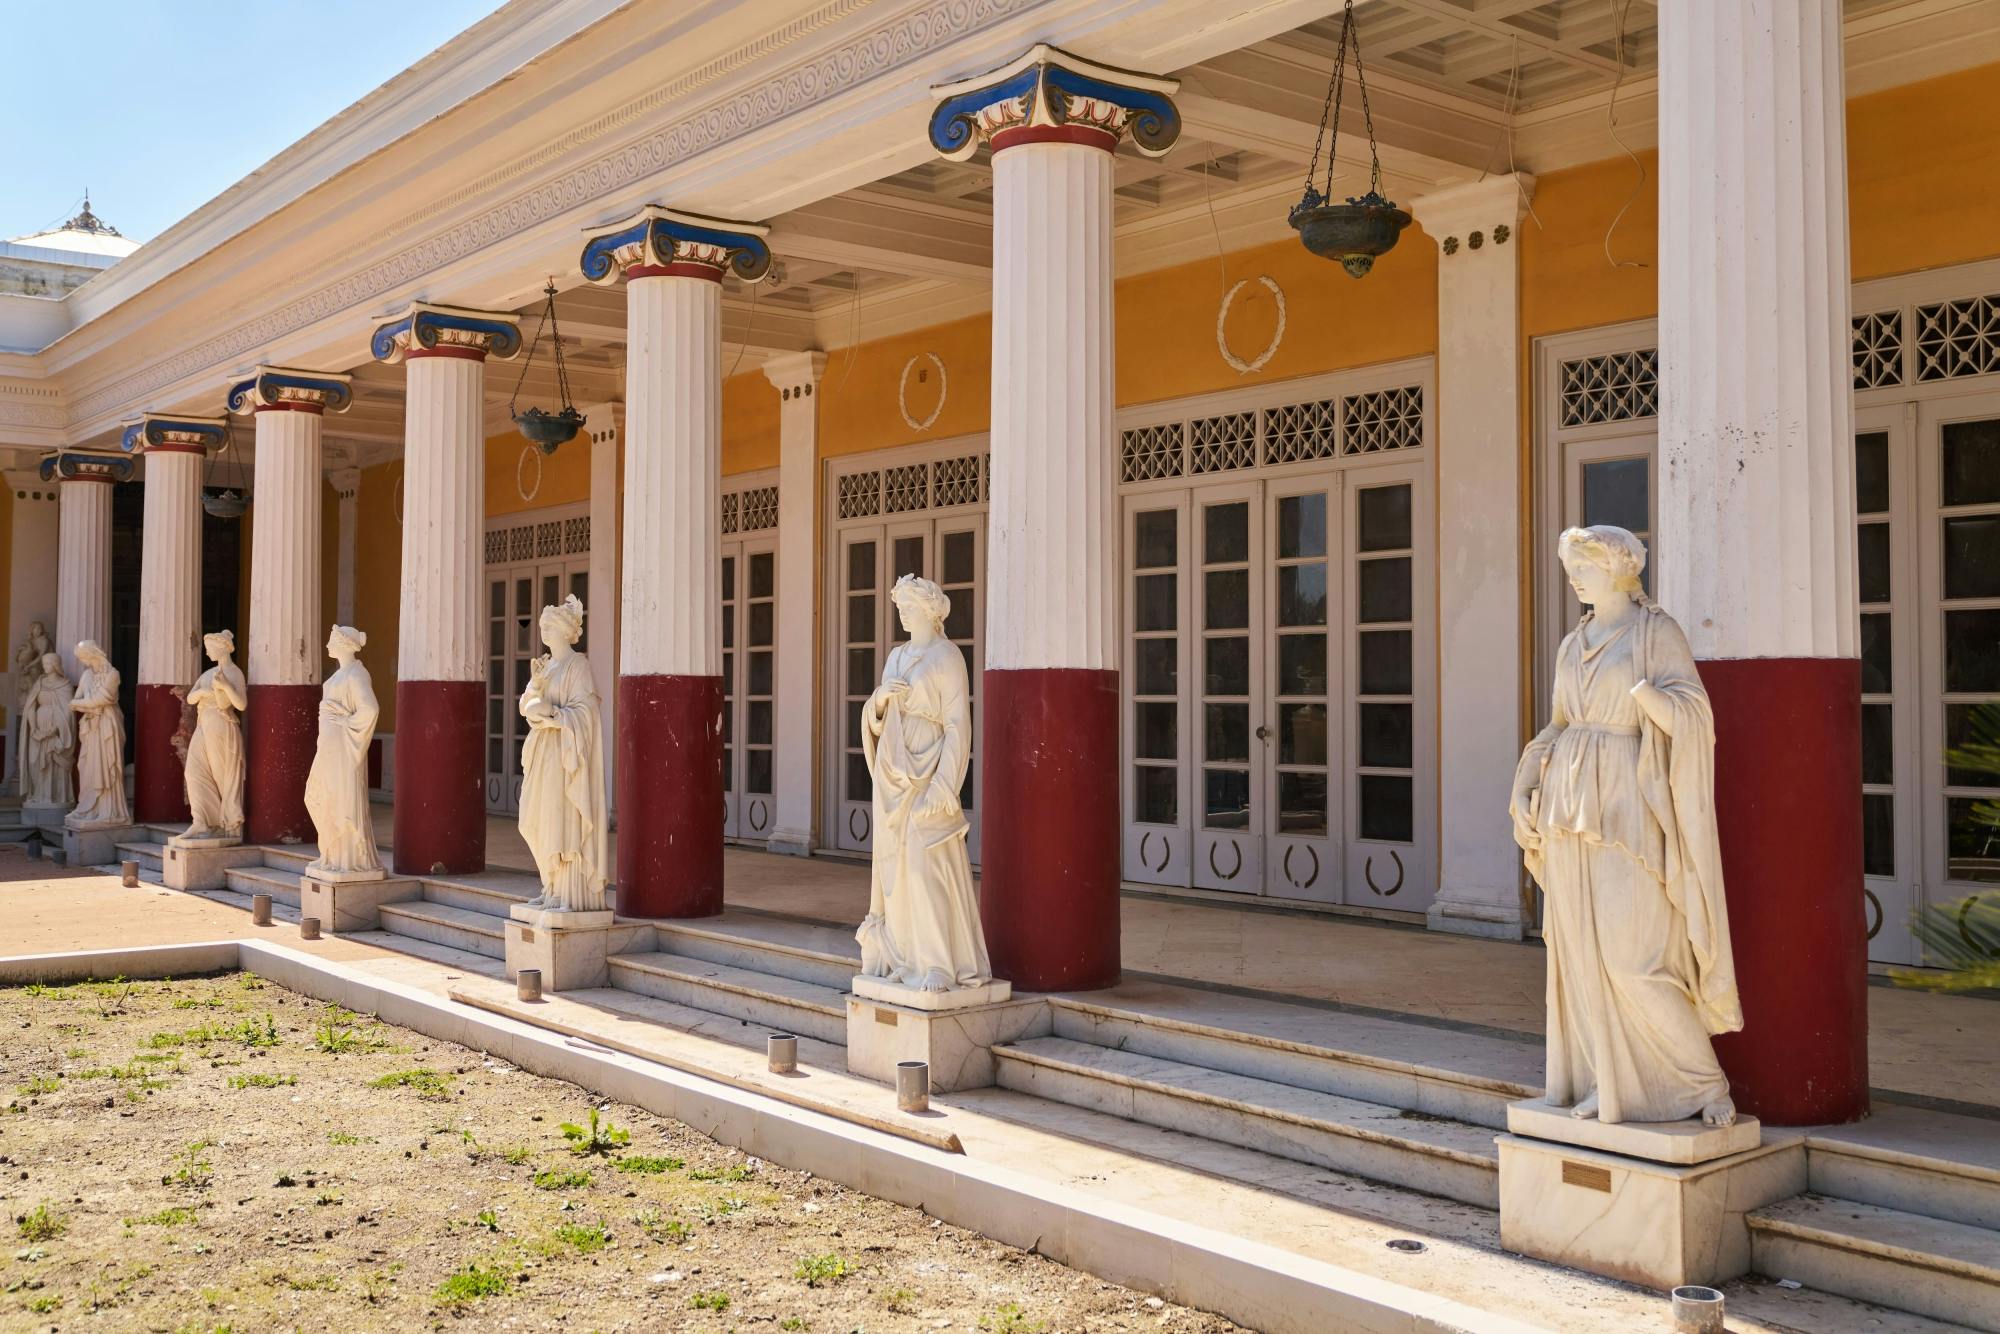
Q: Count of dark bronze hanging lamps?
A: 3